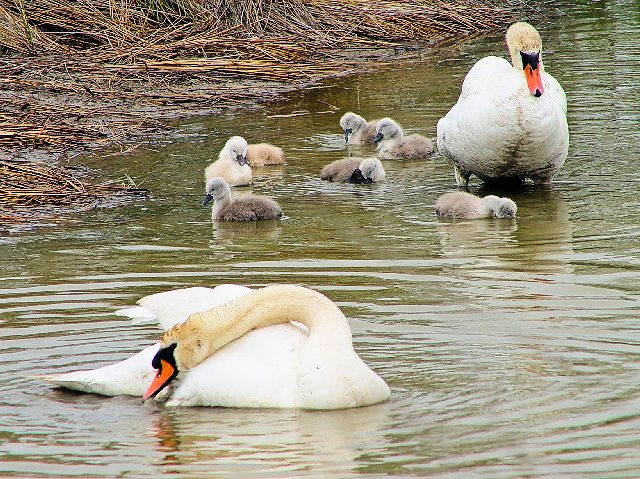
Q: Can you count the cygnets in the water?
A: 7